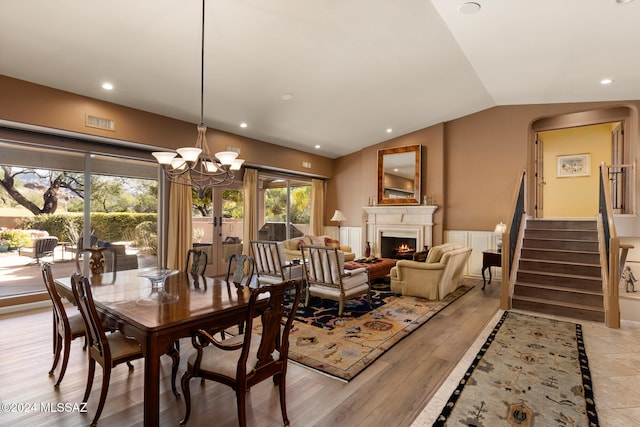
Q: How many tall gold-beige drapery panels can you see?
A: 3